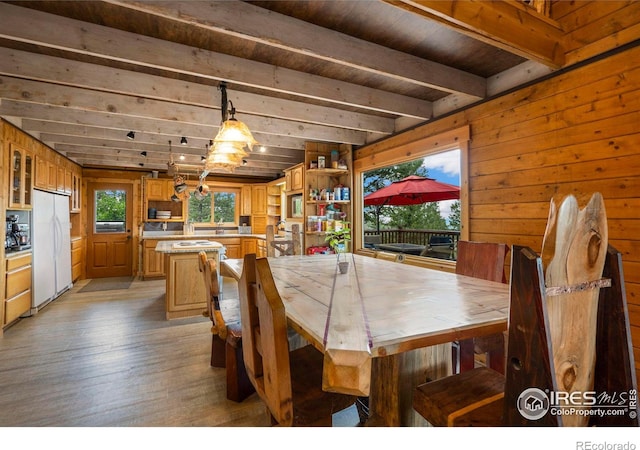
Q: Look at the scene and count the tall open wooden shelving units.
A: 1